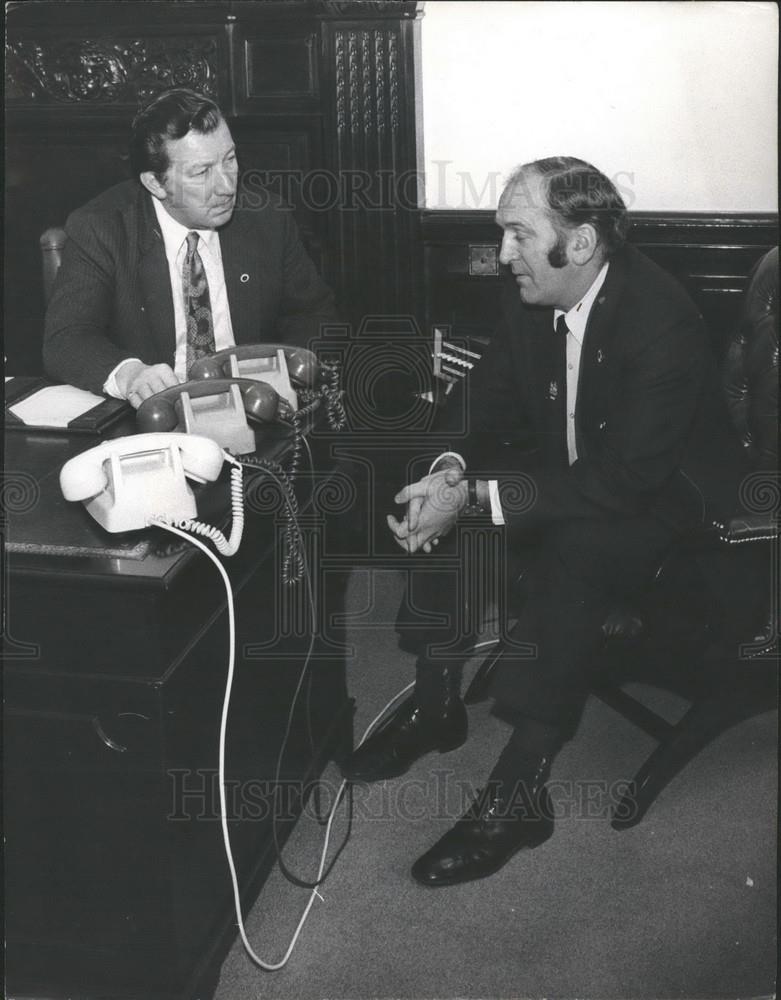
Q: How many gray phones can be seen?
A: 2